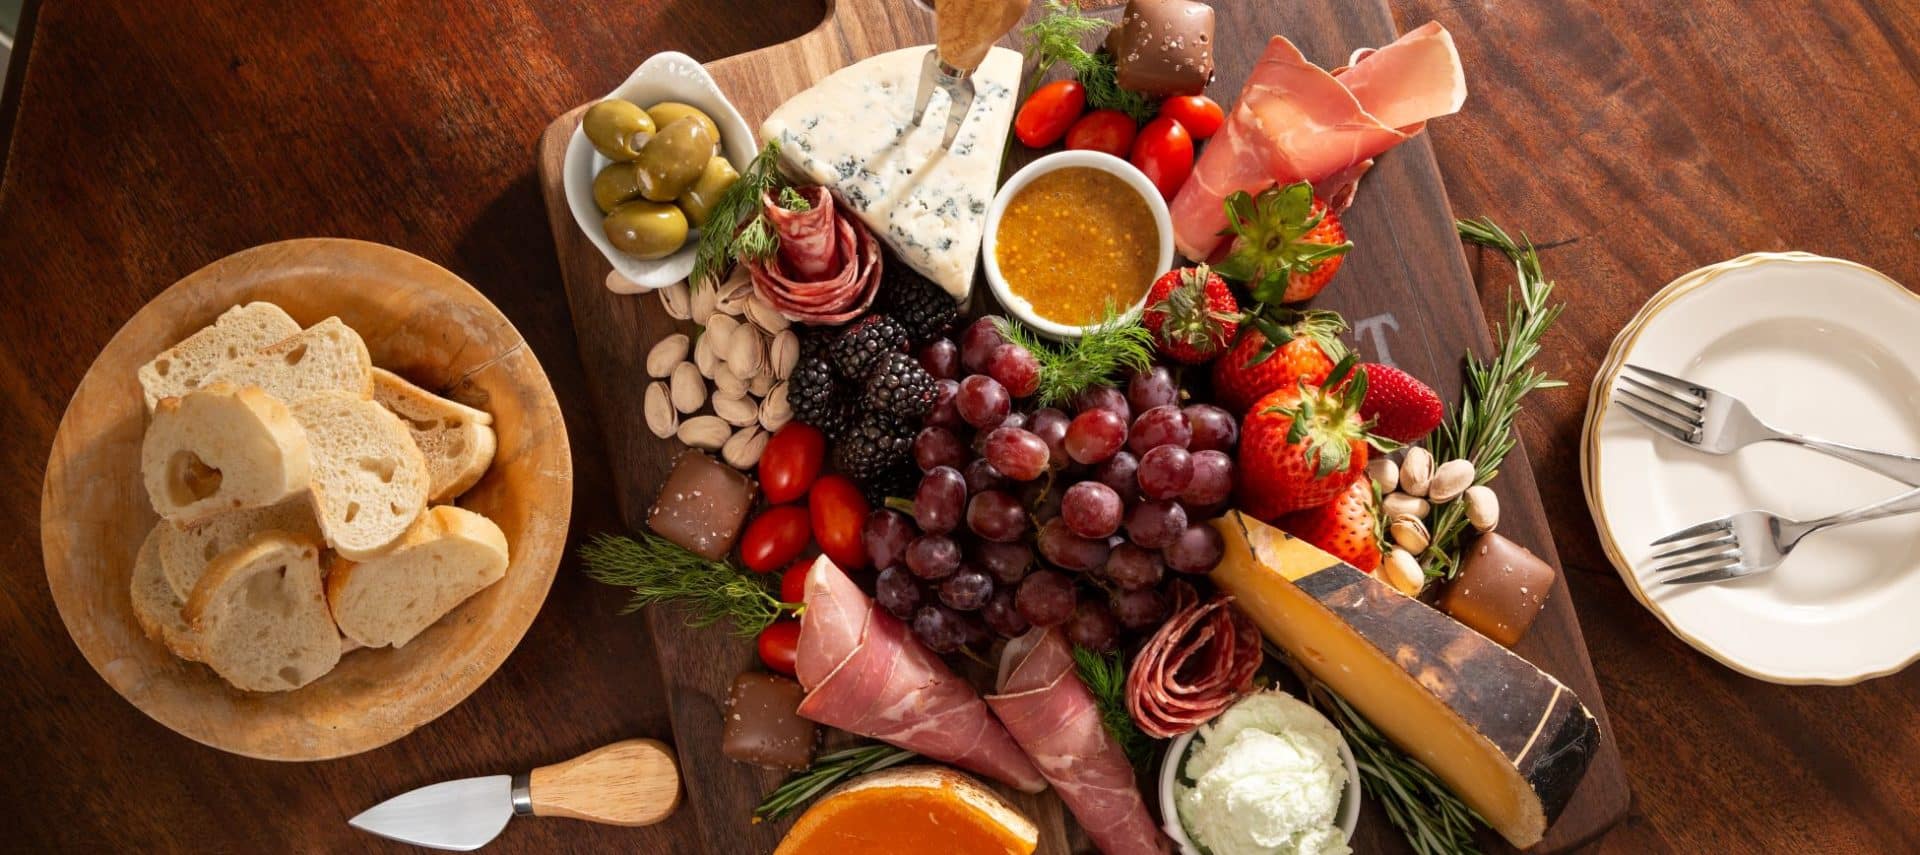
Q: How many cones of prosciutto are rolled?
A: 3